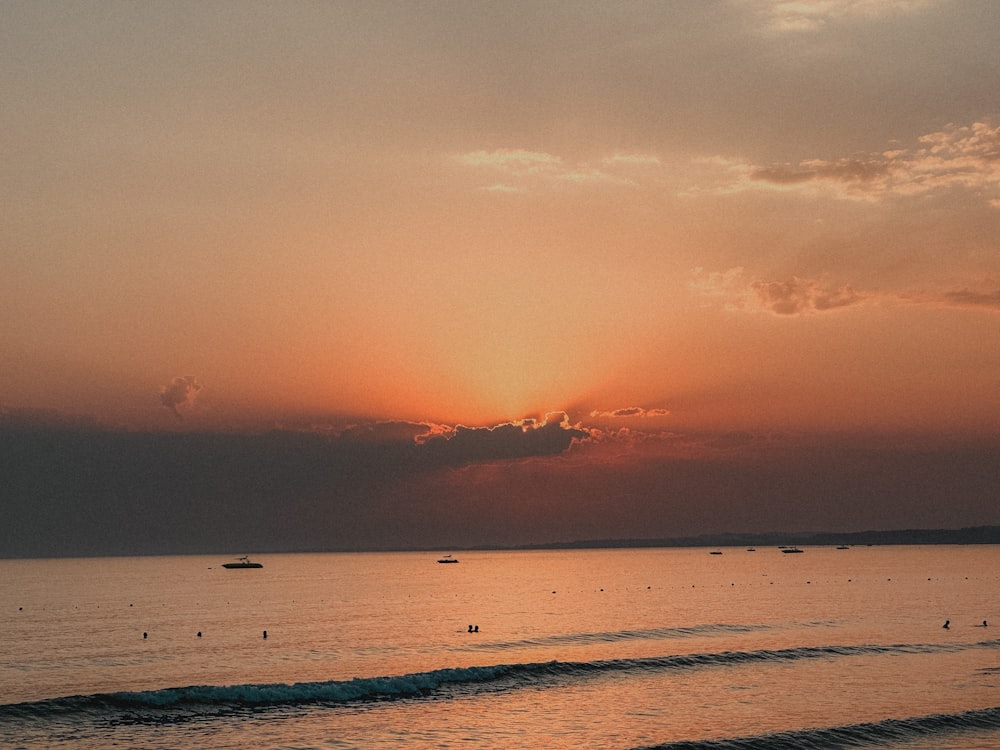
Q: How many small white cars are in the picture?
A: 0